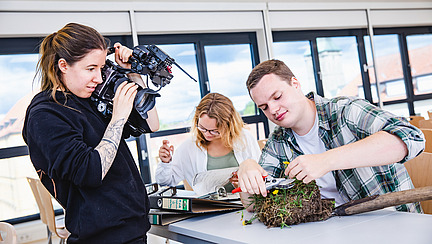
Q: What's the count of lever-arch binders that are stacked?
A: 2